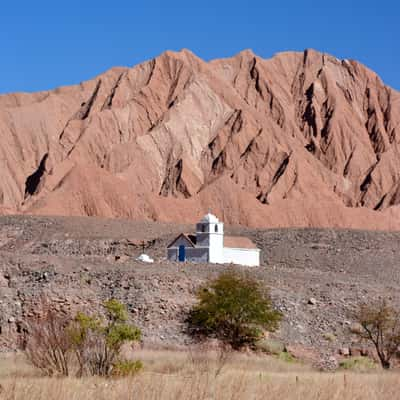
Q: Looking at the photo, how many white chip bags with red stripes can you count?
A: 0